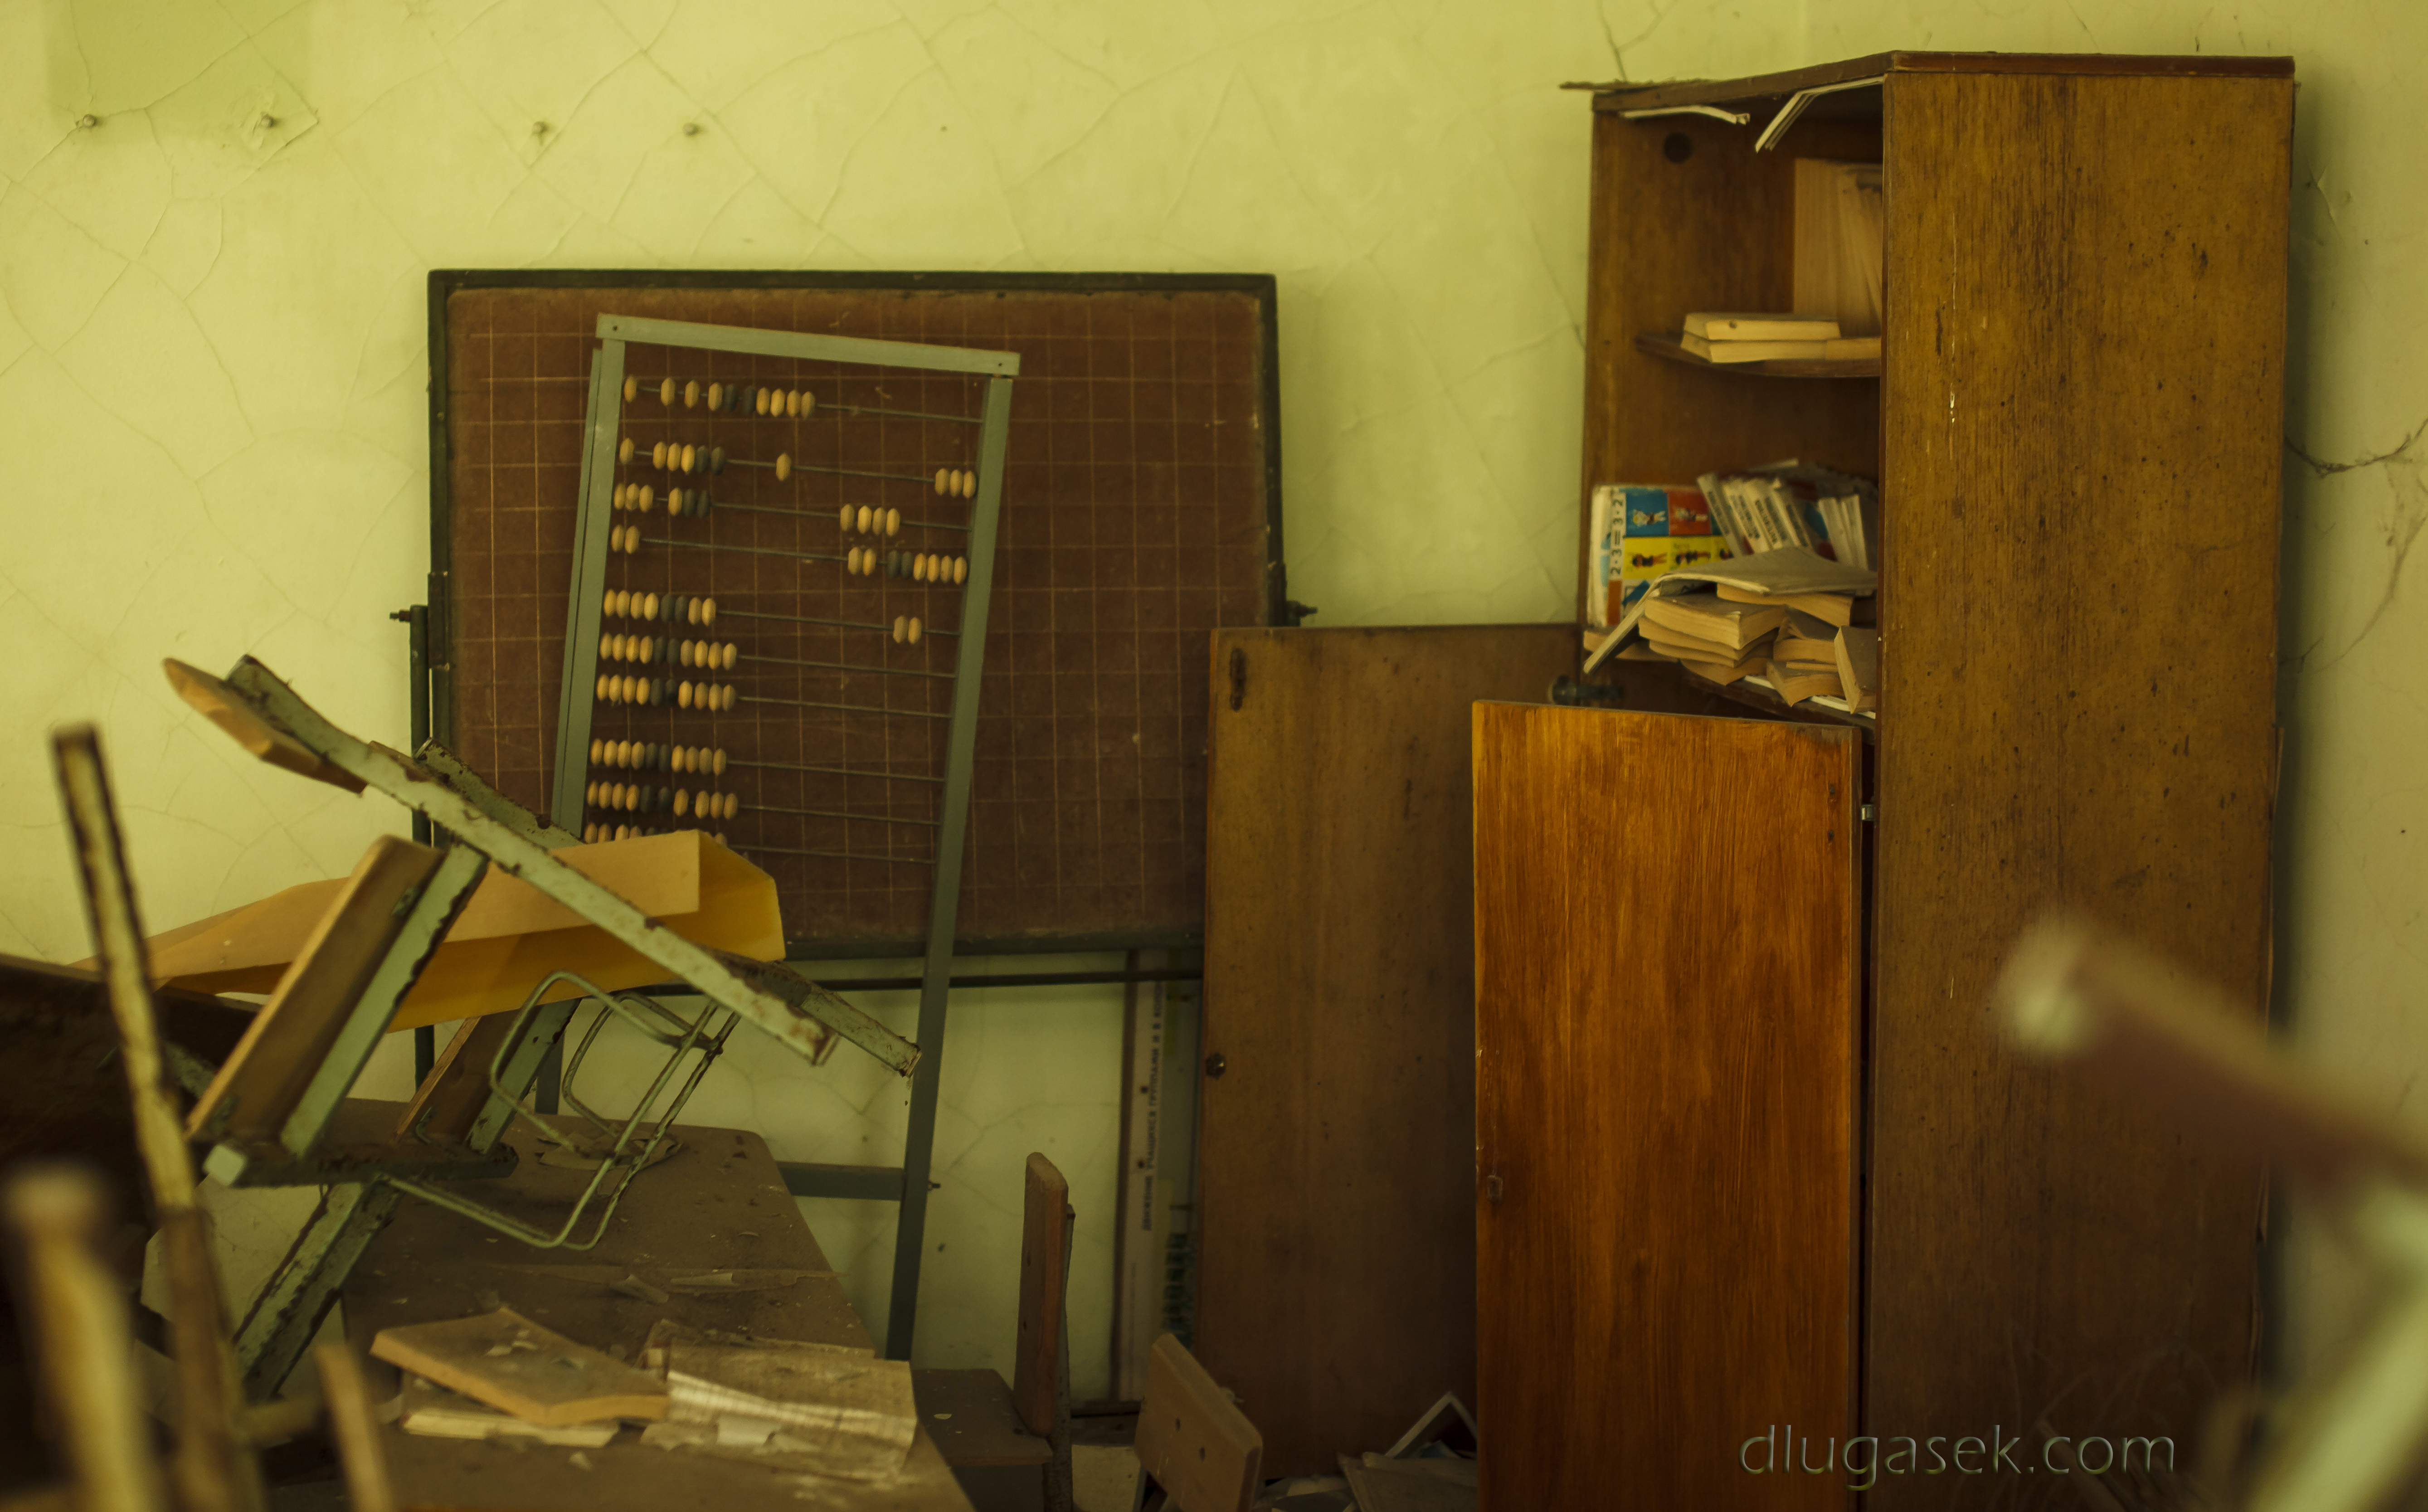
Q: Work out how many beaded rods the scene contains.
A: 10